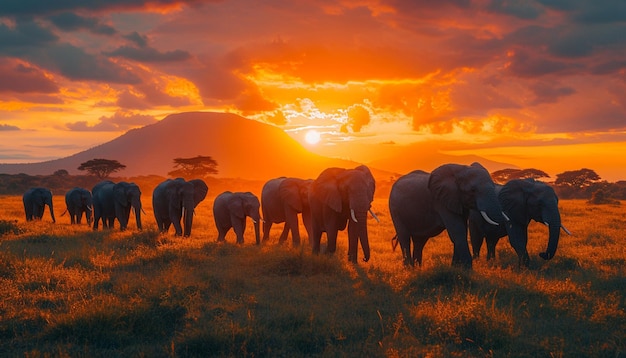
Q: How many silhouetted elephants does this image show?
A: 9